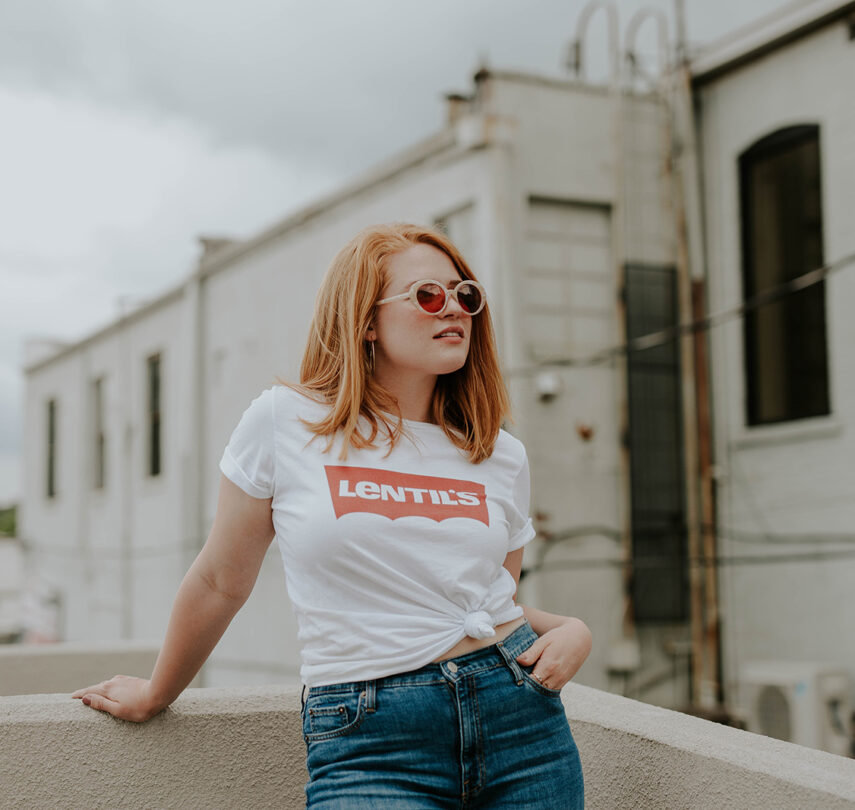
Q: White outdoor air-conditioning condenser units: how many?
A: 1